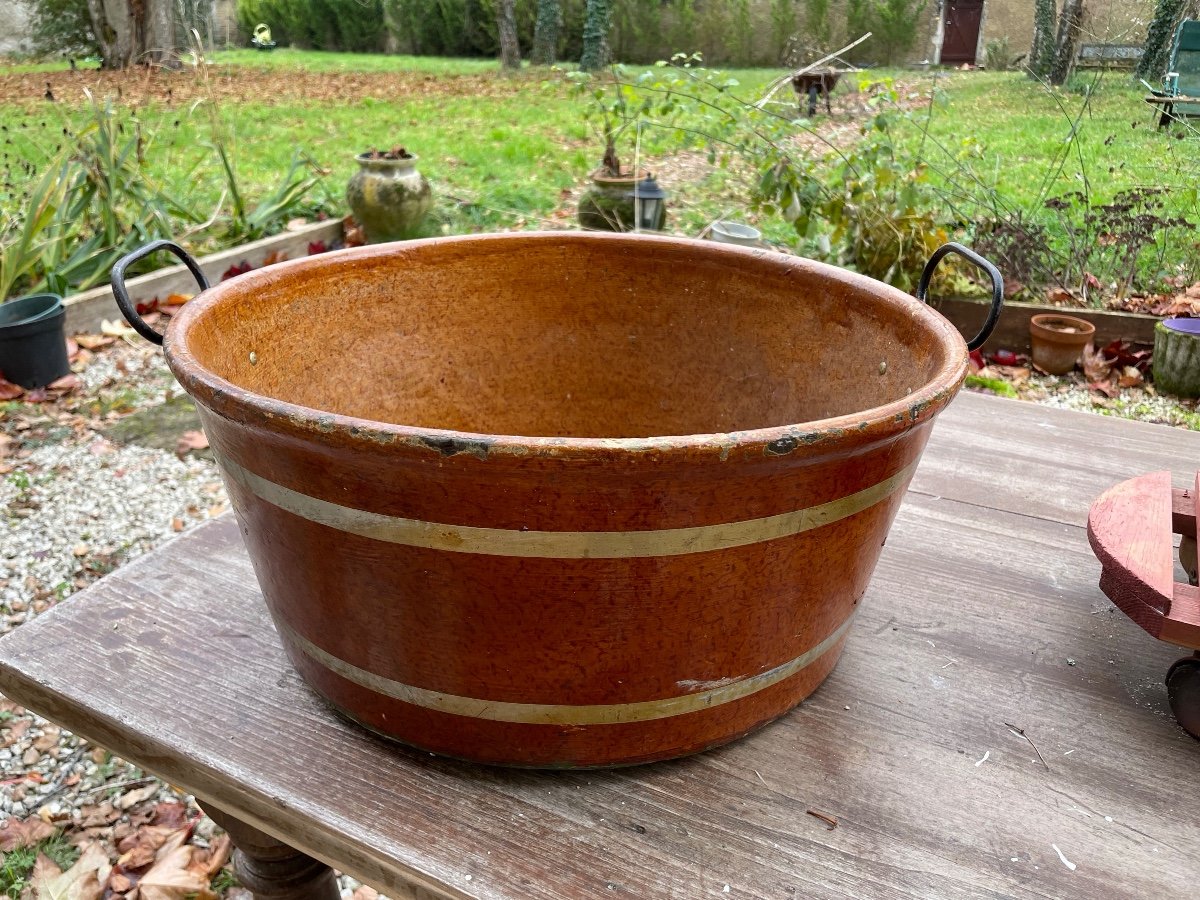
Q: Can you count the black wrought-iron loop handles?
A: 2